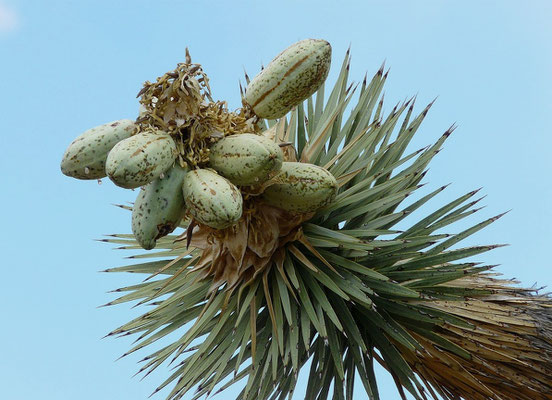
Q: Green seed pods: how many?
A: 7